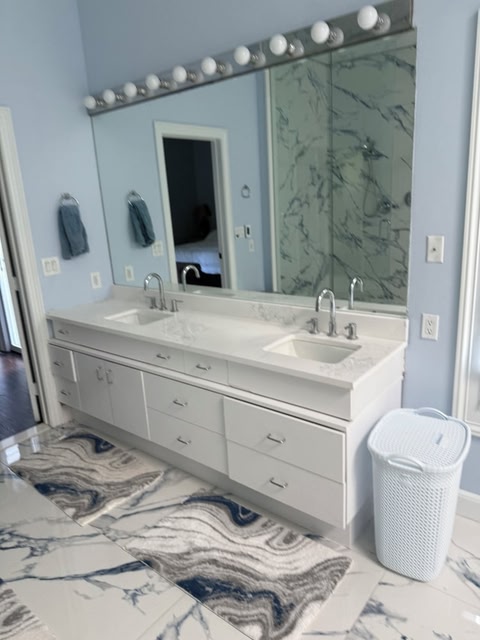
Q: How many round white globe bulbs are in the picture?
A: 10